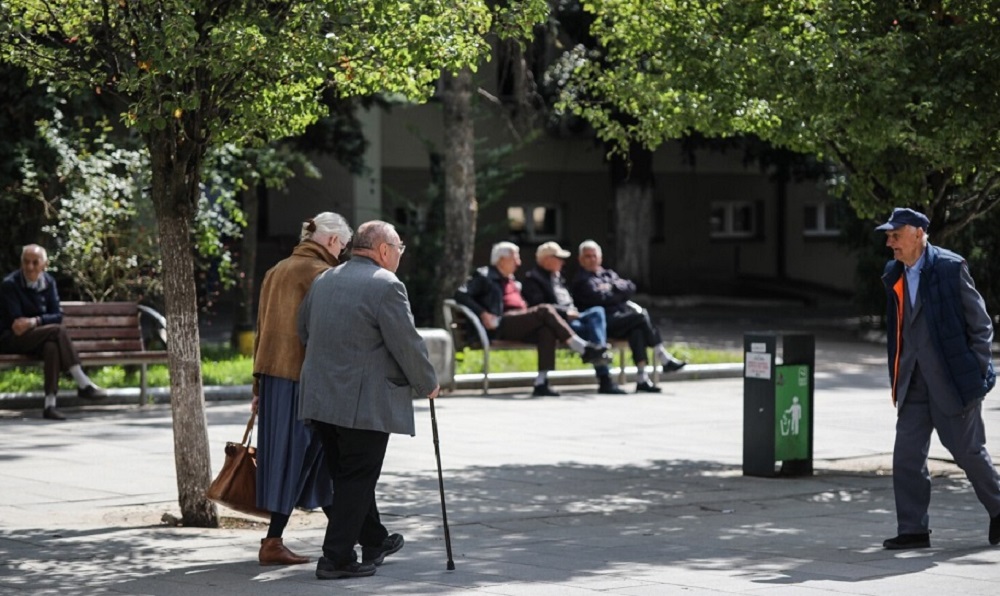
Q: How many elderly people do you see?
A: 7